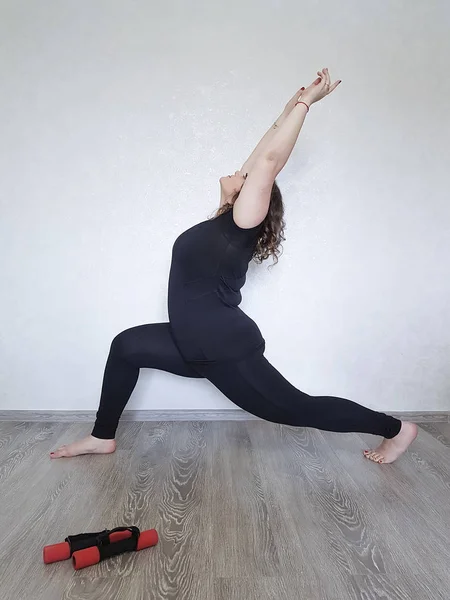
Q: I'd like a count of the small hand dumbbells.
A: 2